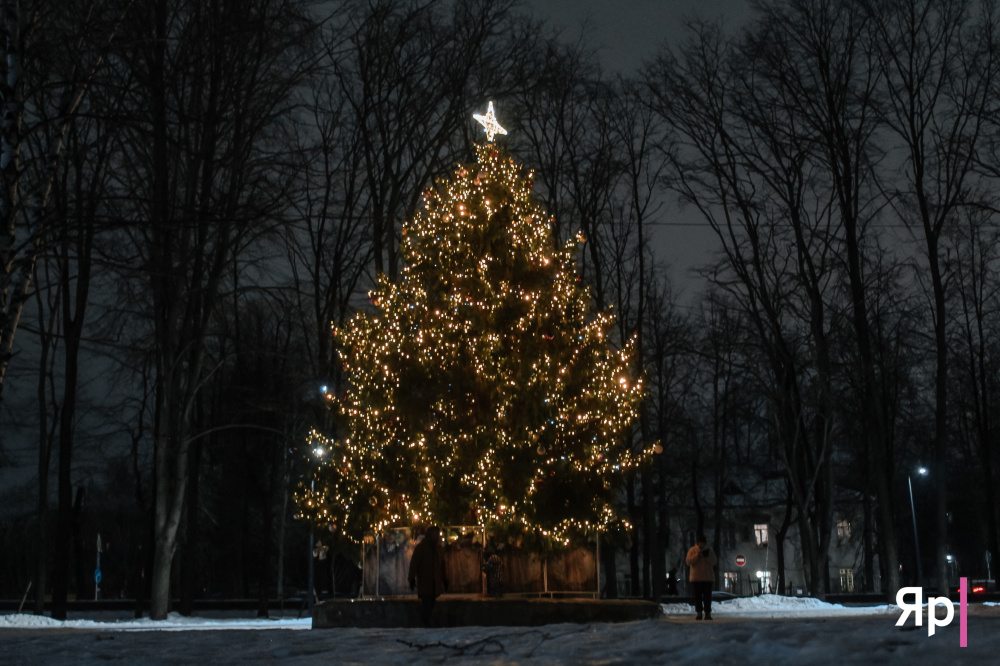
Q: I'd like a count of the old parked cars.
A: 0